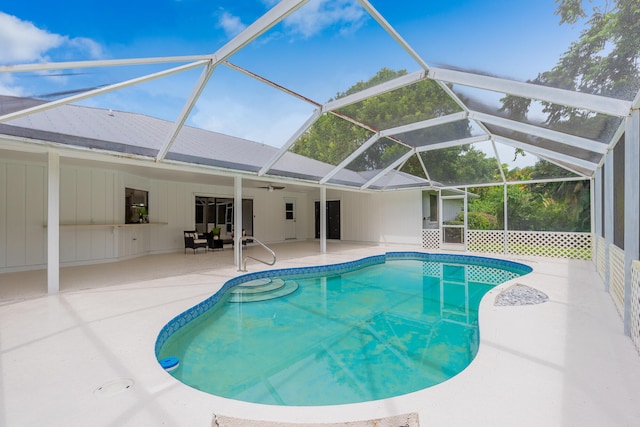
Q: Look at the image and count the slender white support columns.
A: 3